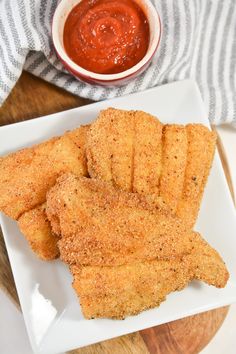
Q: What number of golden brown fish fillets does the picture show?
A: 3